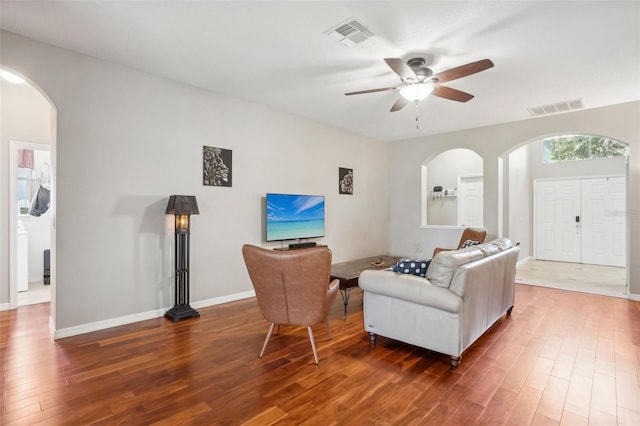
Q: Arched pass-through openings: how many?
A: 3